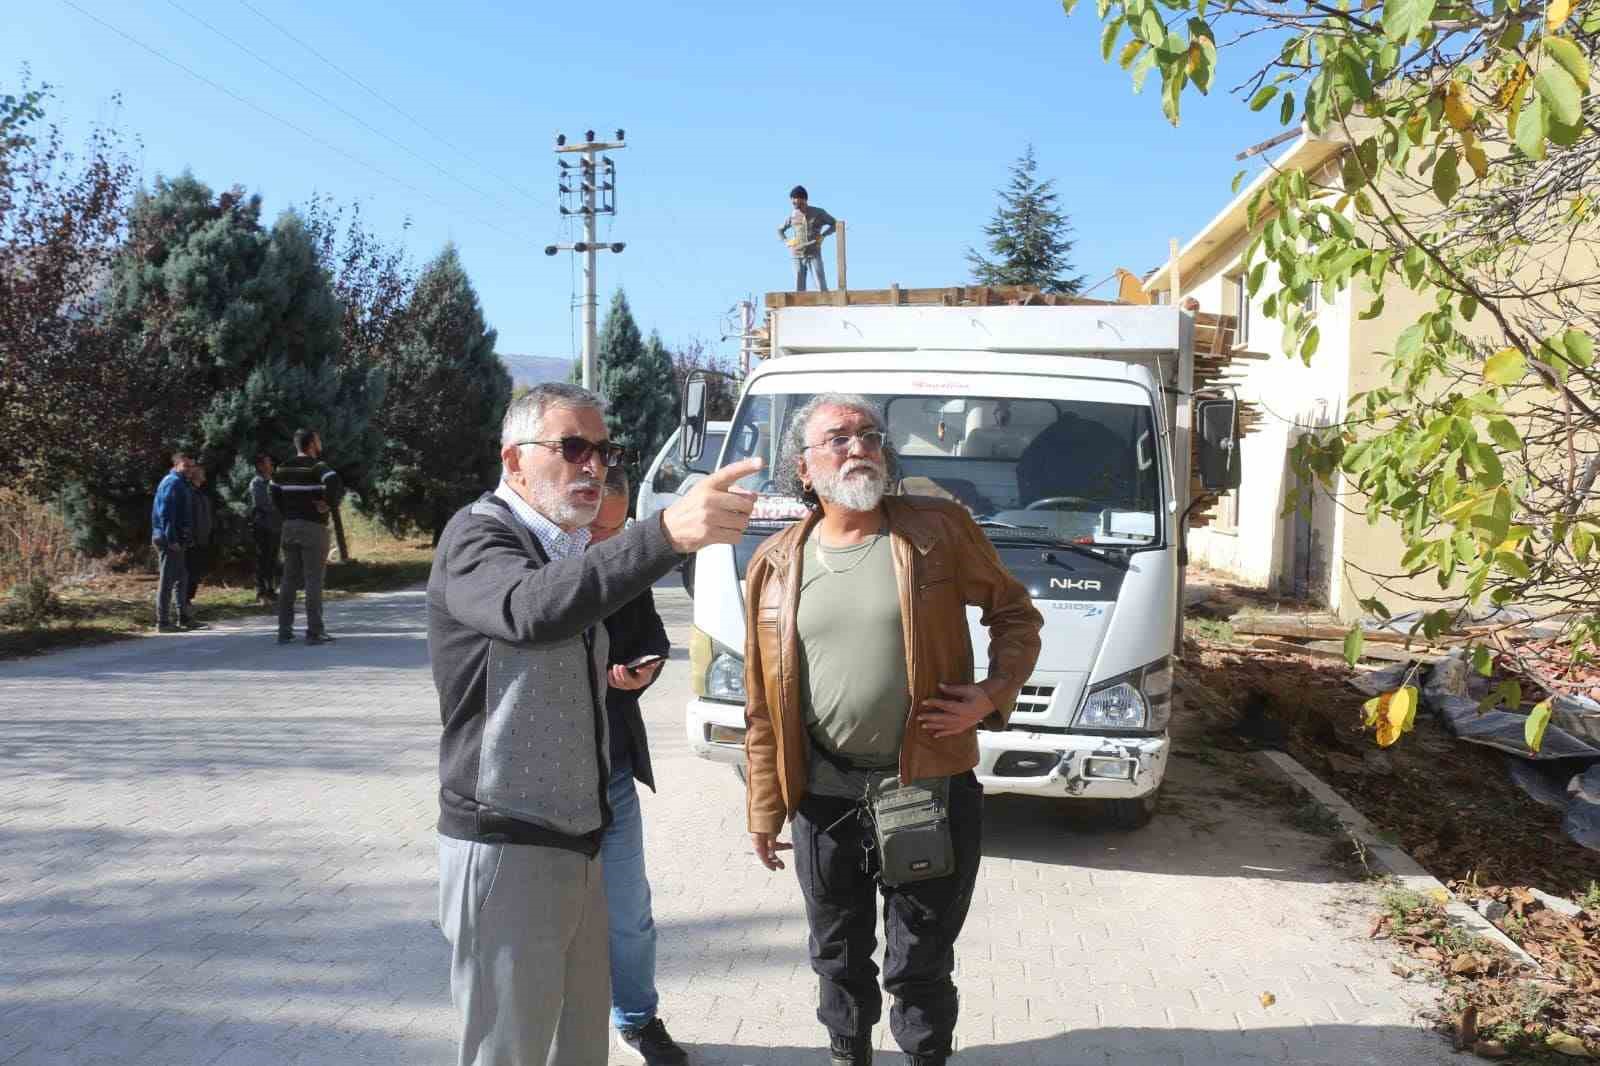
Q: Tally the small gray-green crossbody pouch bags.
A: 1